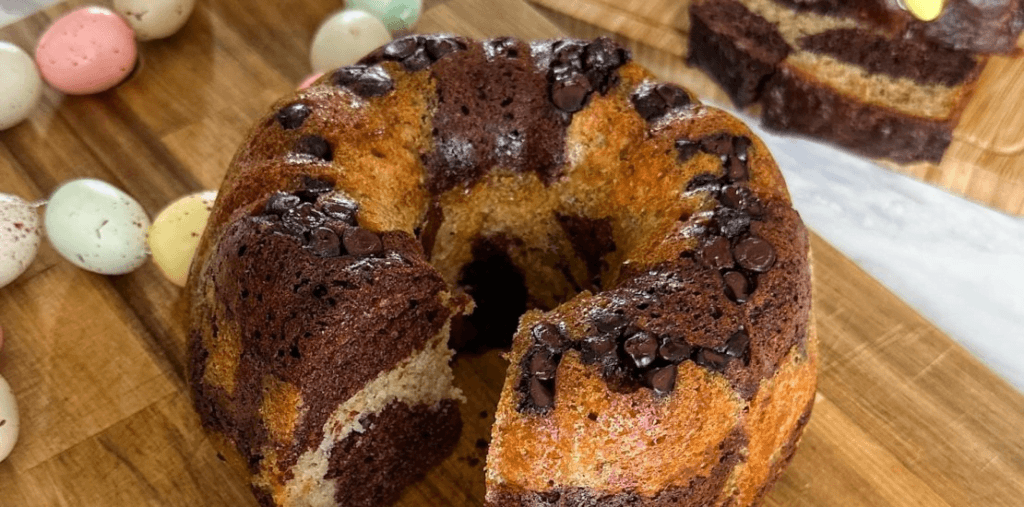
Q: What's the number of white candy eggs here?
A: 5